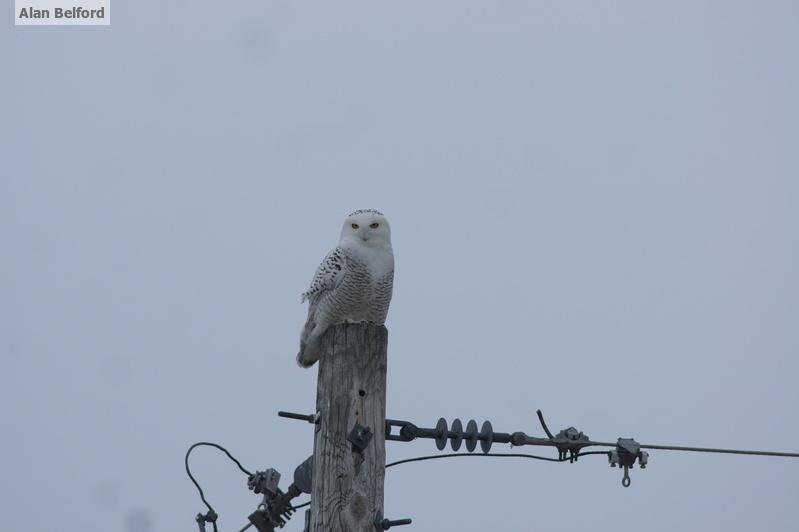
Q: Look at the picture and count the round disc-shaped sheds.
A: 4